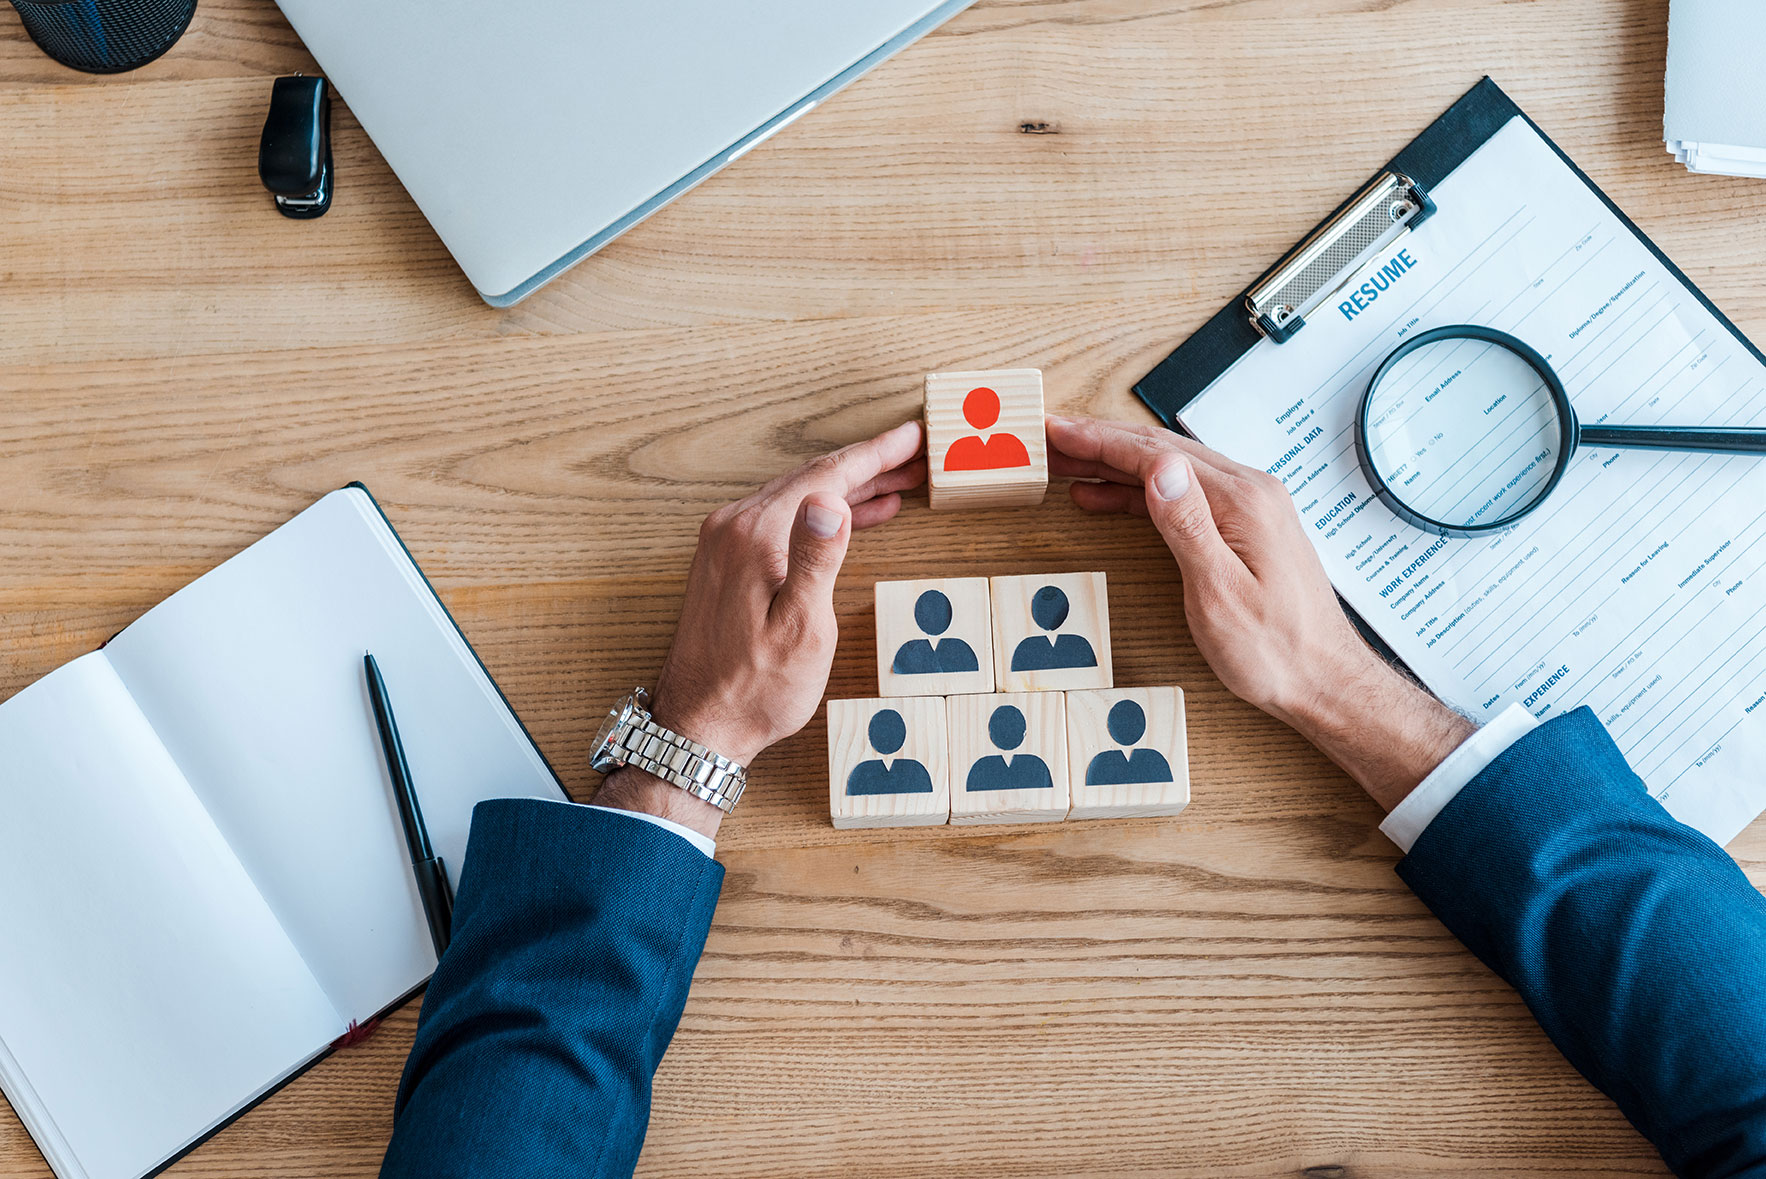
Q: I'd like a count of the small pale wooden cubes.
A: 6